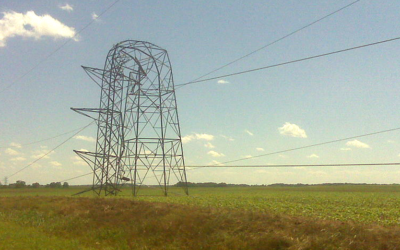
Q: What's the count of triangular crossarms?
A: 3